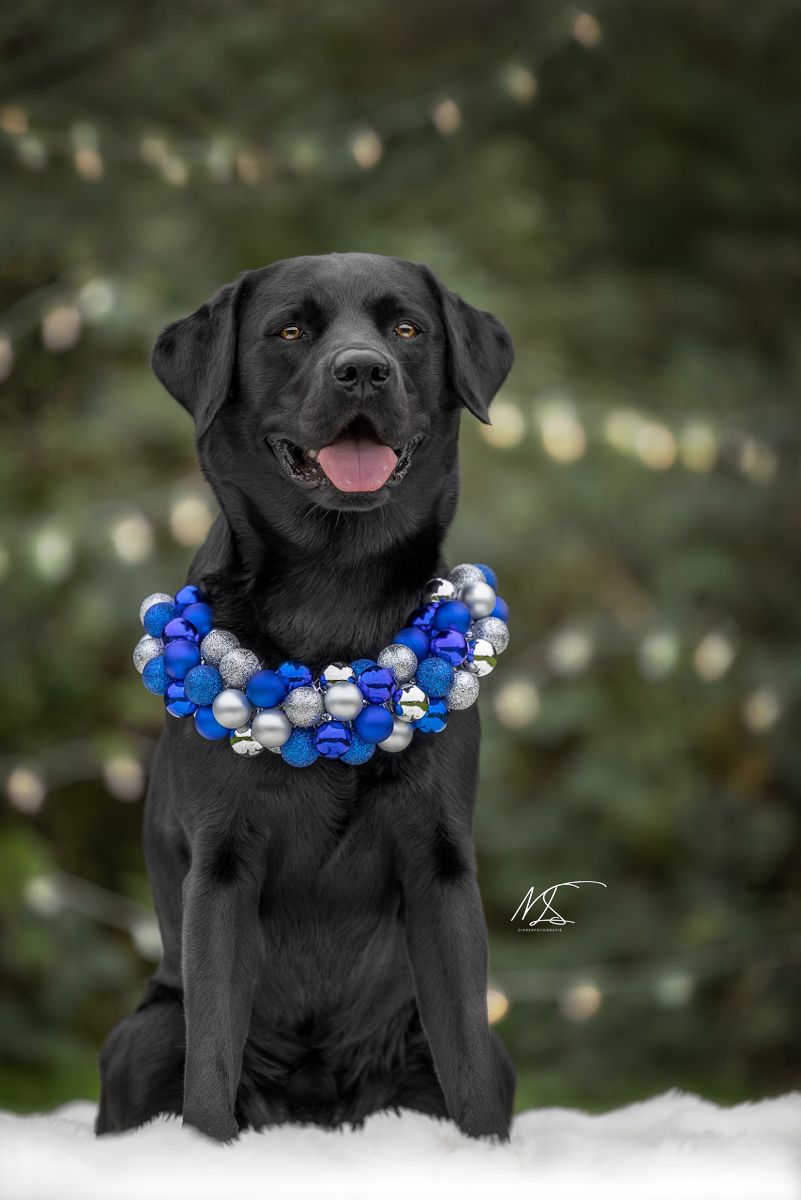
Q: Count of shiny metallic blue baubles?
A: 9